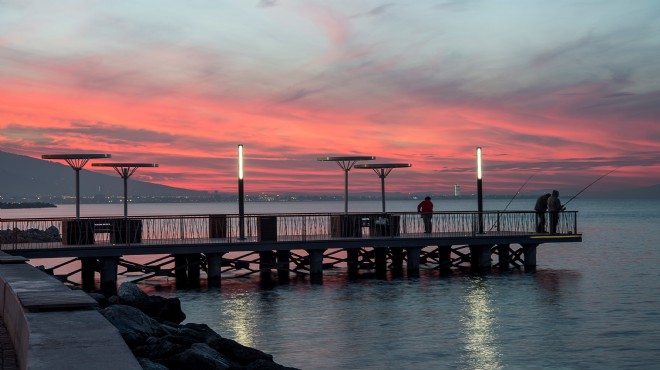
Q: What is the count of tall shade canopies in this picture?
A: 4